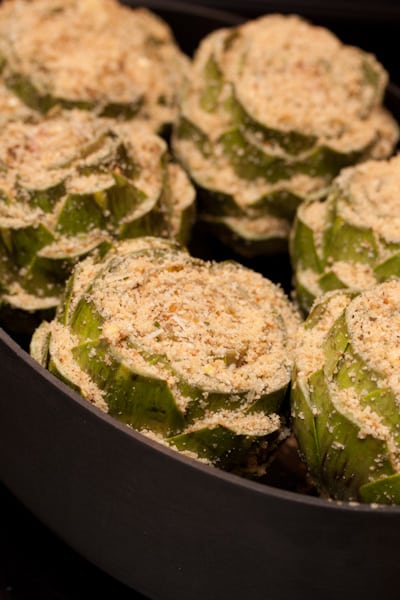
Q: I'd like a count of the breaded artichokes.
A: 6